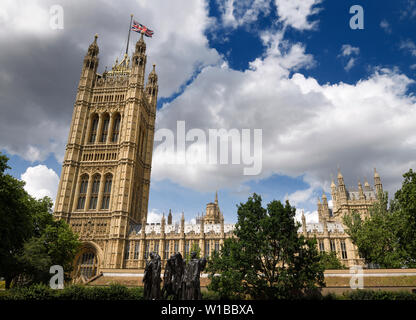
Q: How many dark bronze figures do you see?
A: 3